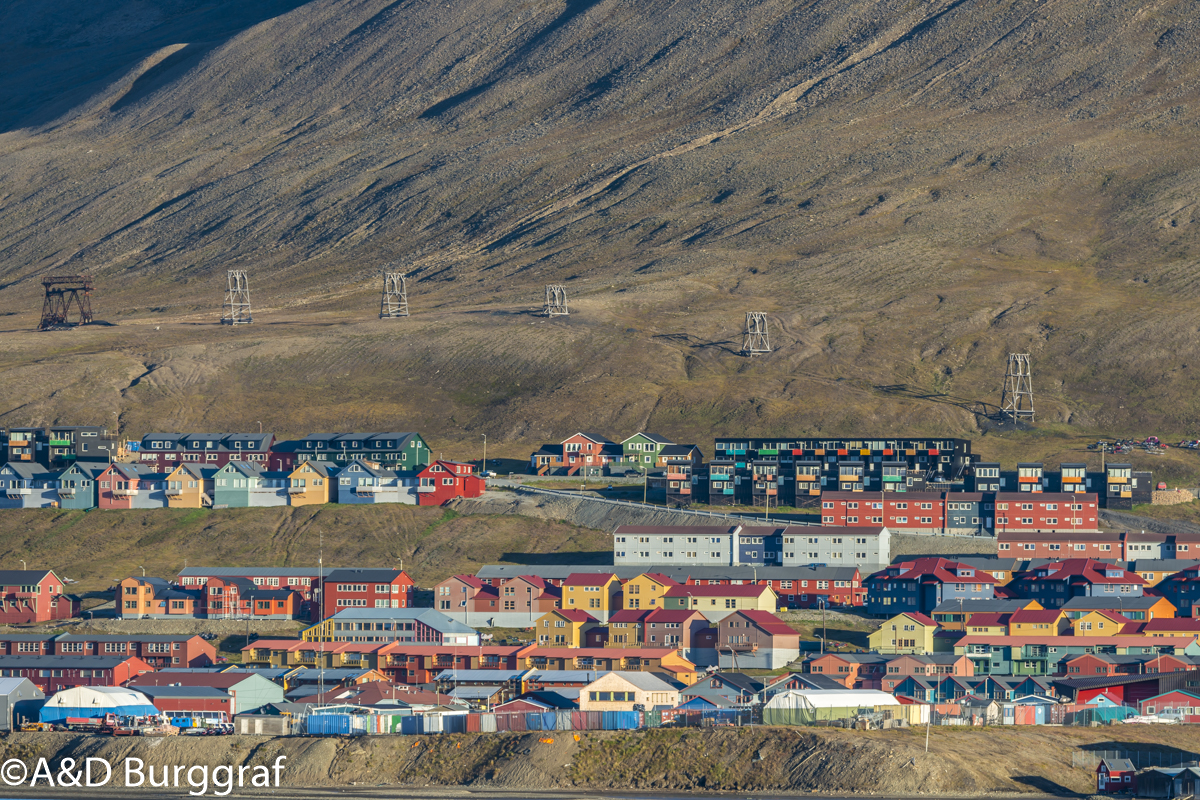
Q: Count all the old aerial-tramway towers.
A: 6